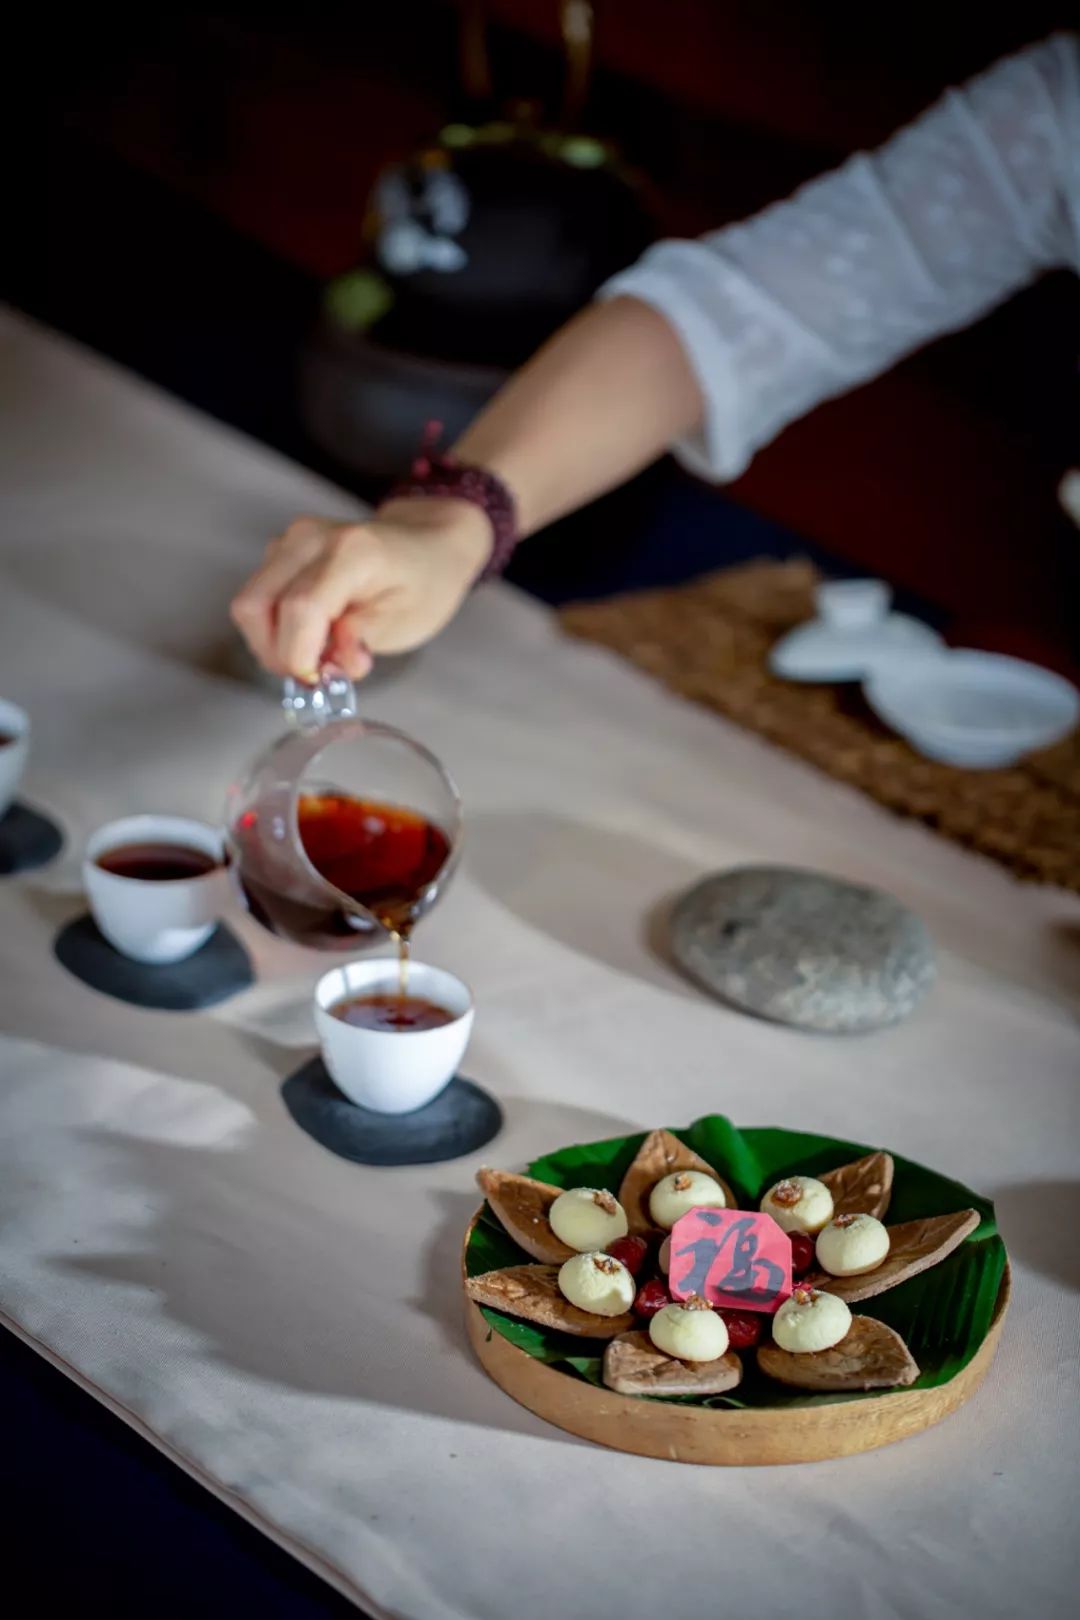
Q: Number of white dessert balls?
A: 7